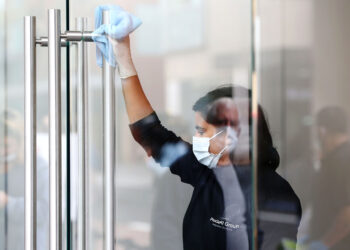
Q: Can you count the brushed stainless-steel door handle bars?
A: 4